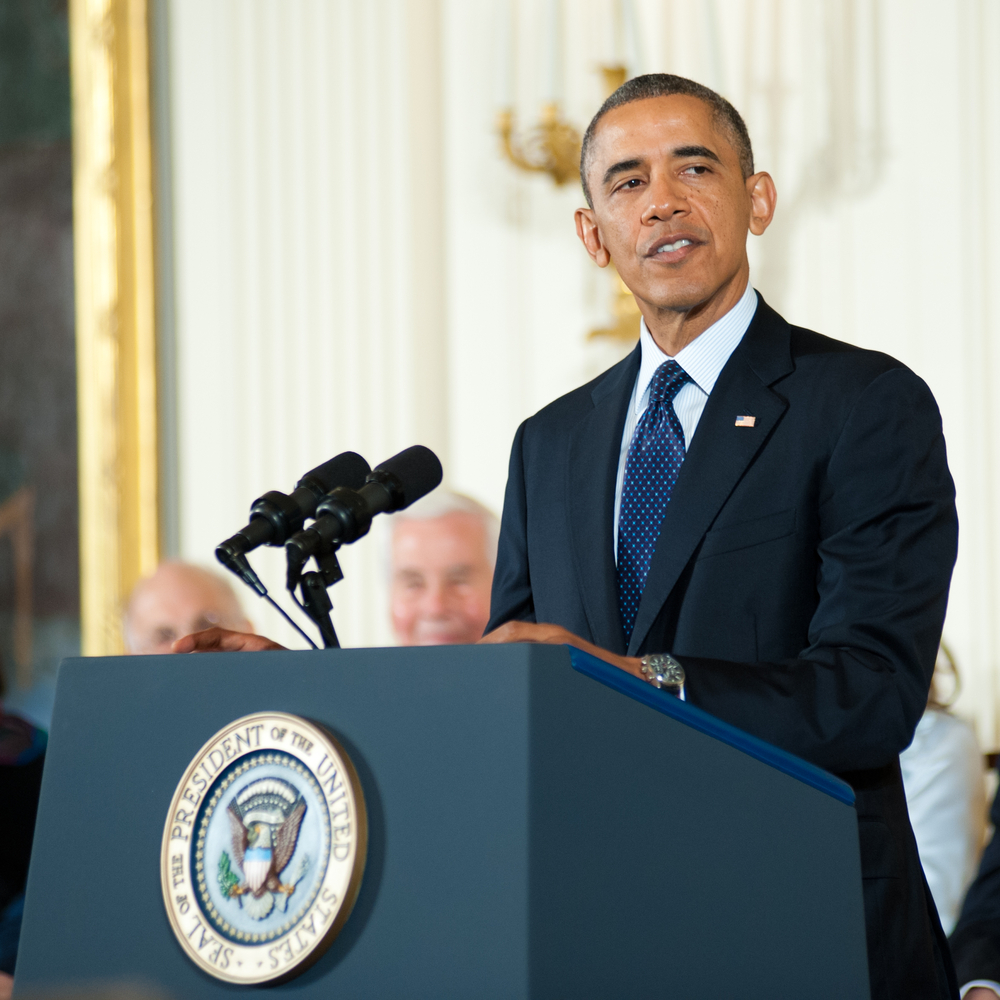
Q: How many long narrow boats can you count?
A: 0